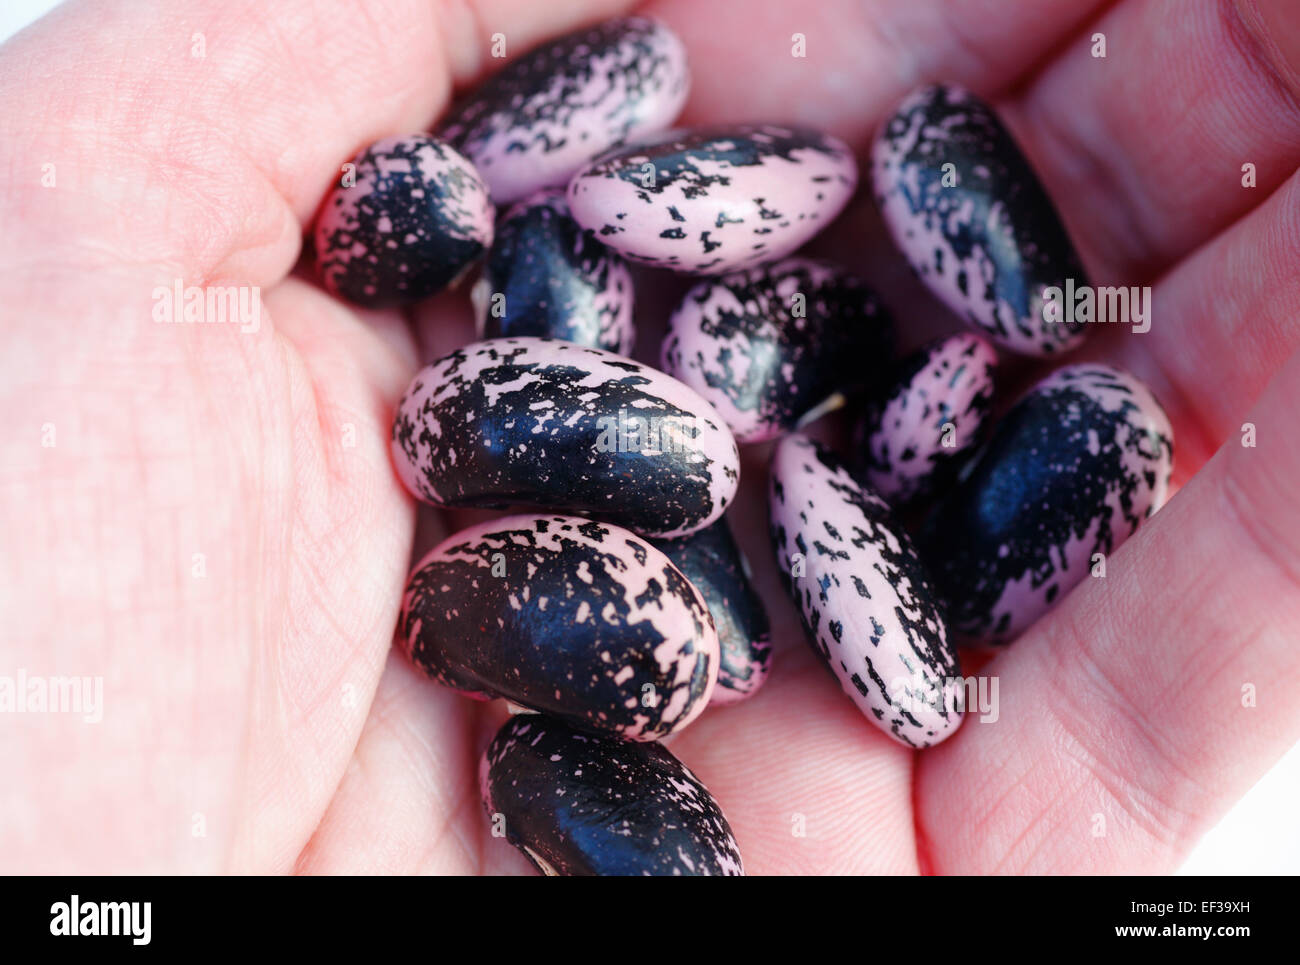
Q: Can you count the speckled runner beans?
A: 13